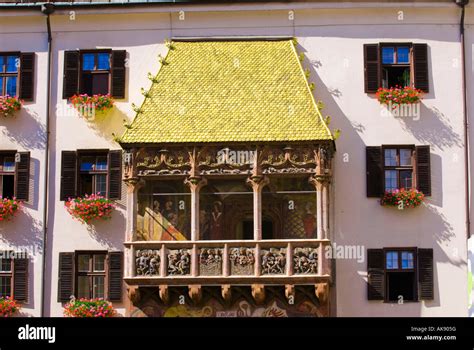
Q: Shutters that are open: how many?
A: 15